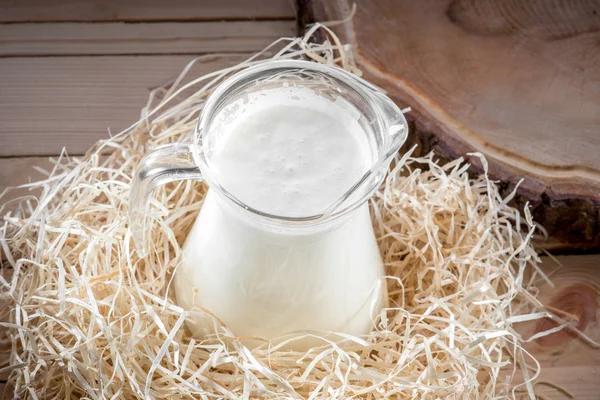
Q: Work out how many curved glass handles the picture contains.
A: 1